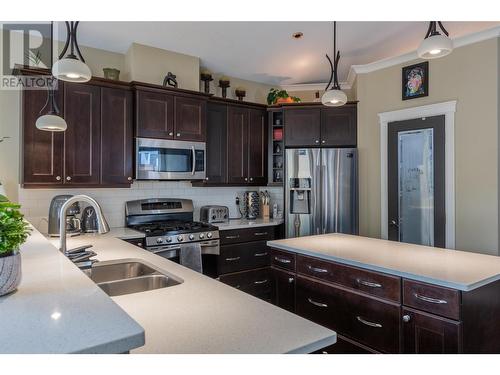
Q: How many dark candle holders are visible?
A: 3